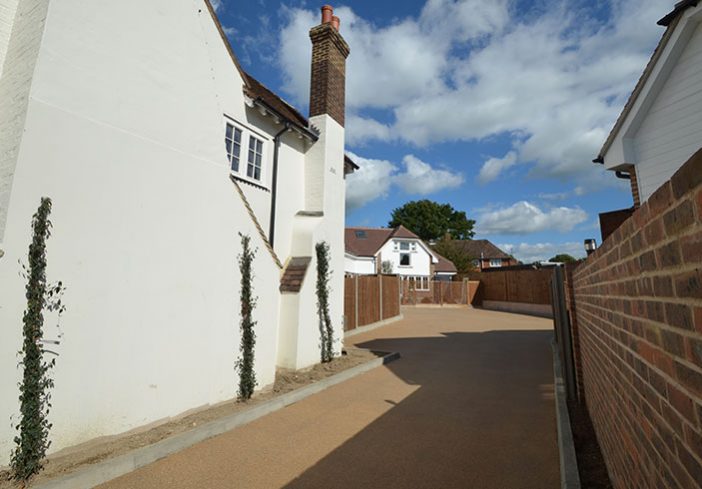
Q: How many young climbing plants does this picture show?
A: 3